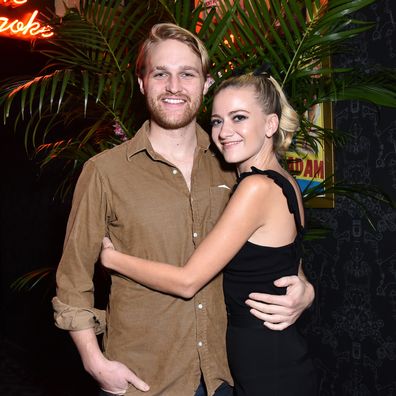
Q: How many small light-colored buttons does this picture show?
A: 4